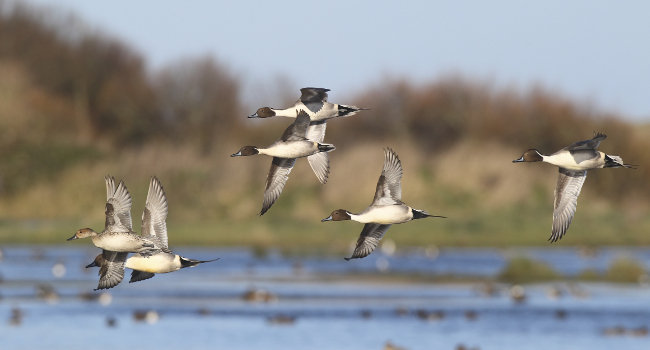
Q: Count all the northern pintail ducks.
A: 6